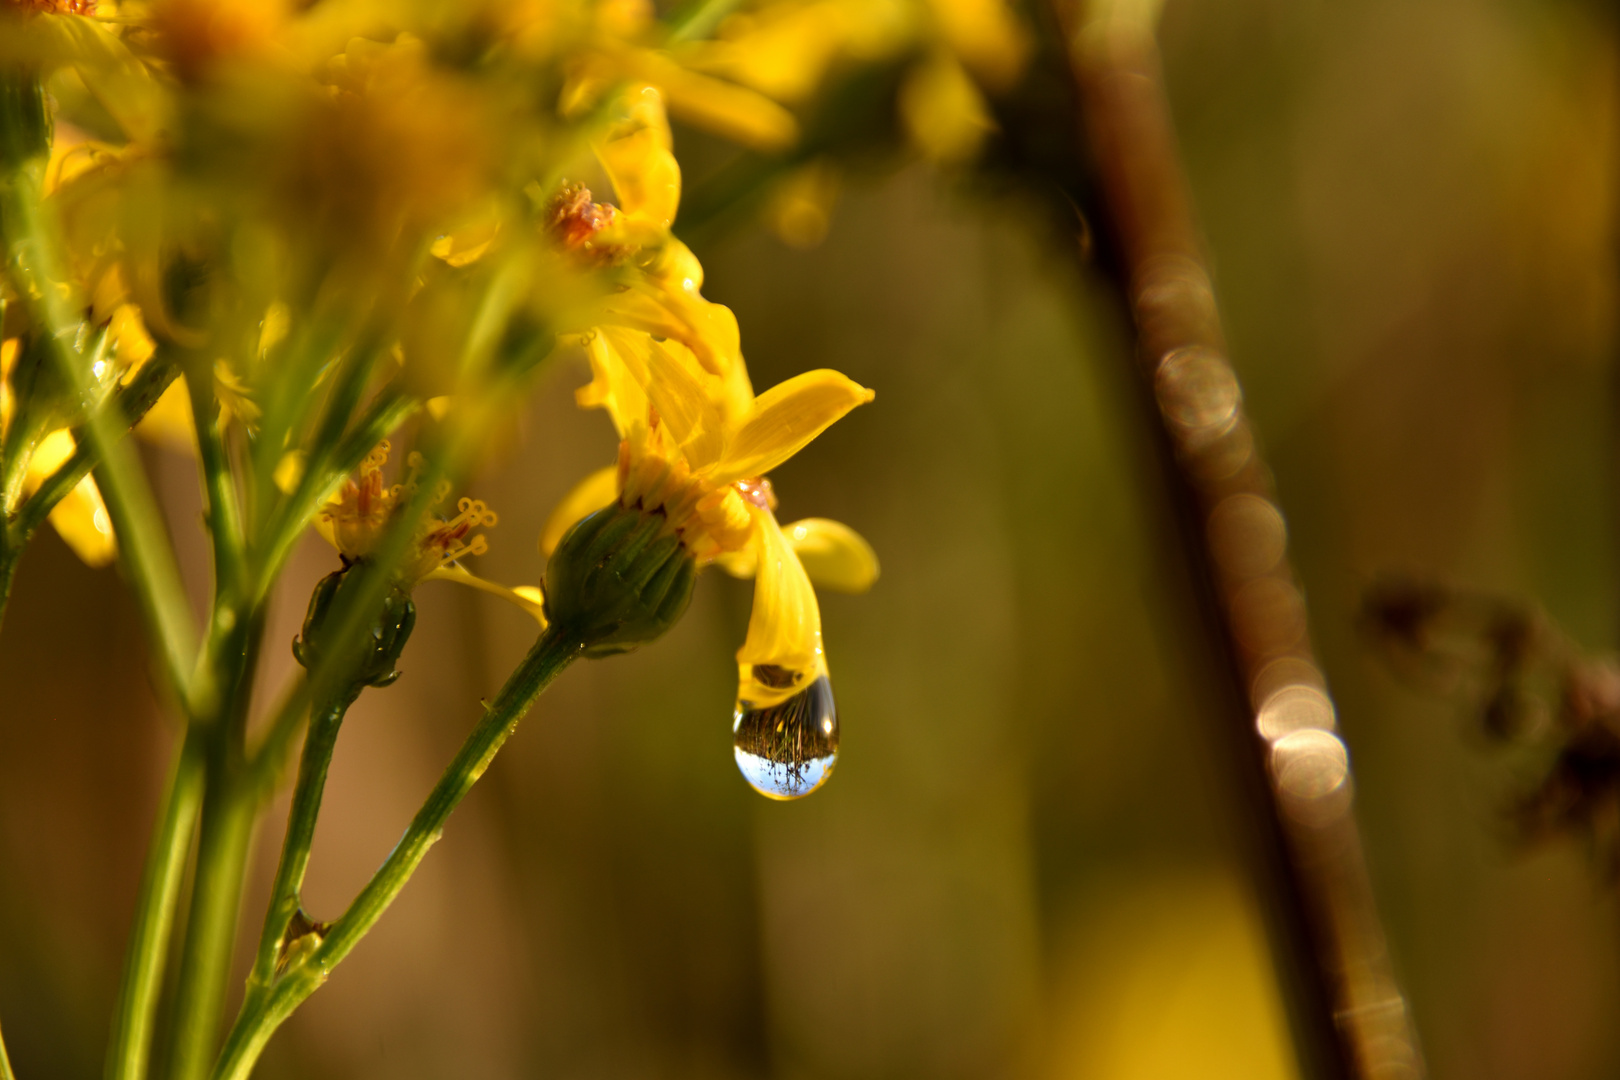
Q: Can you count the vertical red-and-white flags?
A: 0